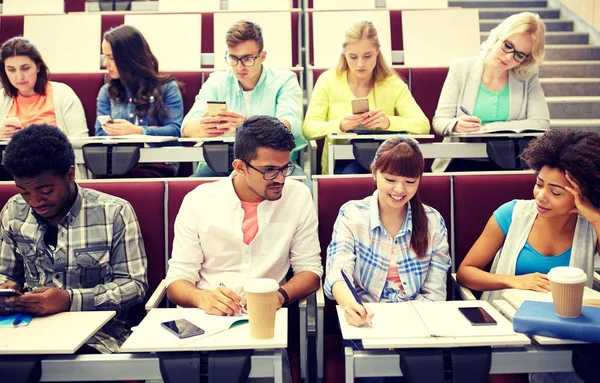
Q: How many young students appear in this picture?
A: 9